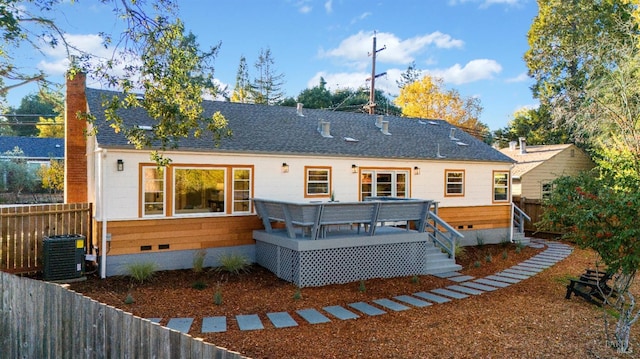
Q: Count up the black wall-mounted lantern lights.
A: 4